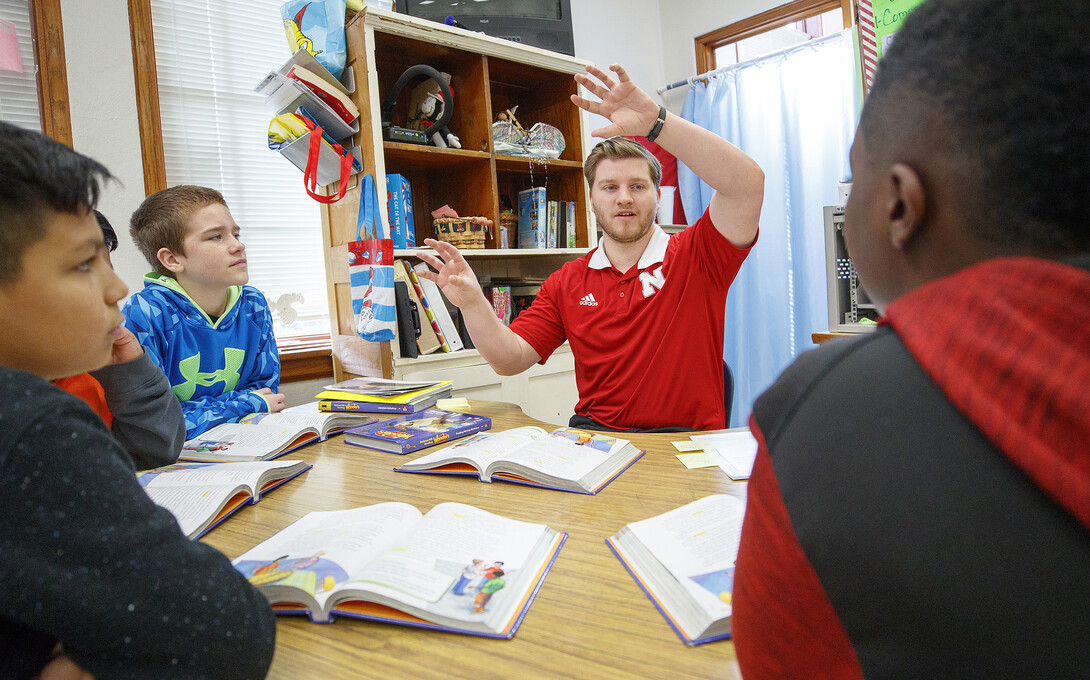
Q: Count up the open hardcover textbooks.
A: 5